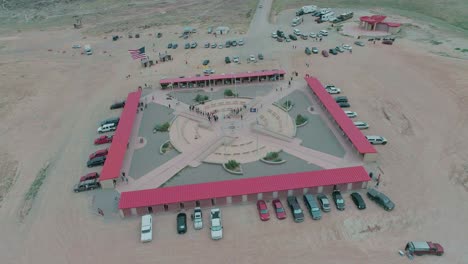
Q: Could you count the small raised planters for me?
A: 8